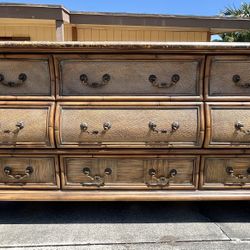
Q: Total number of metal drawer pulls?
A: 12